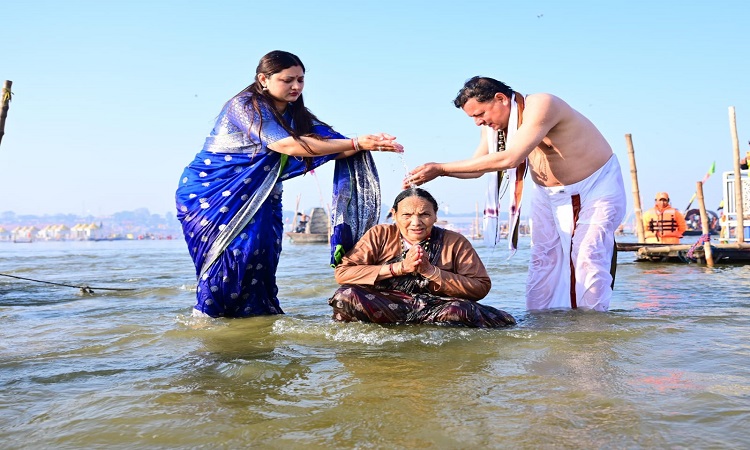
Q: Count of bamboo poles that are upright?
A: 4